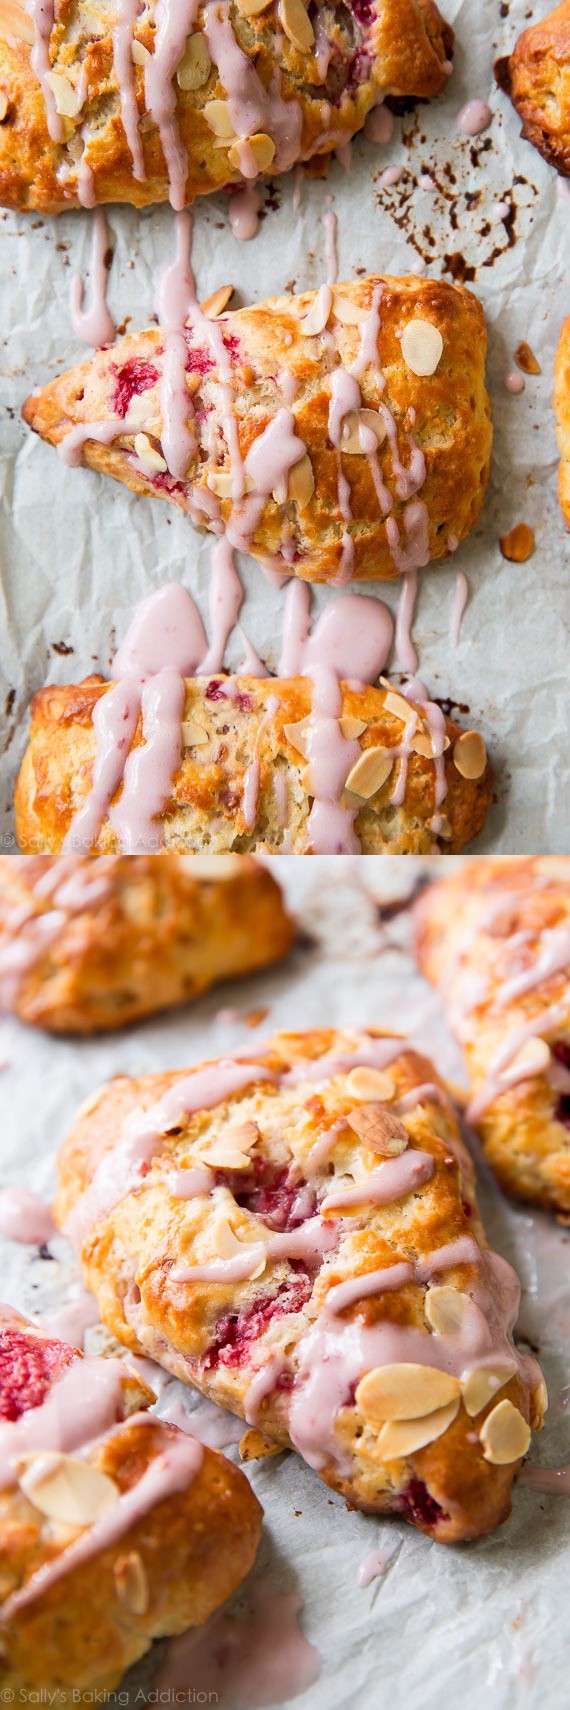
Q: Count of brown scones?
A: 9